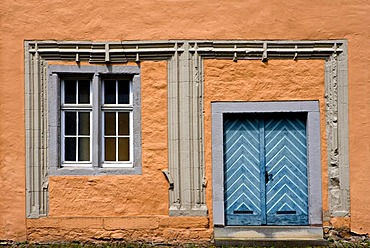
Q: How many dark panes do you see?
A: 12